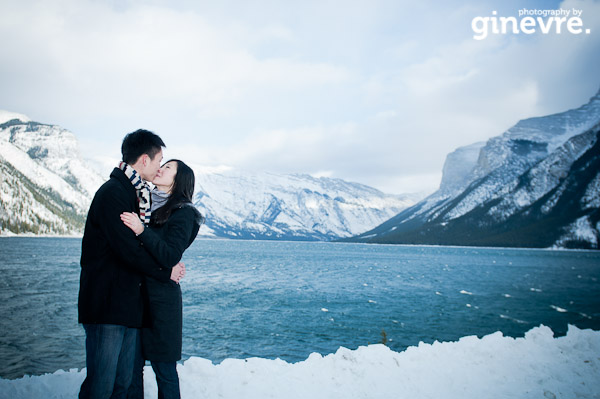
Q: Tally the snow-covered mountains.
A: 3